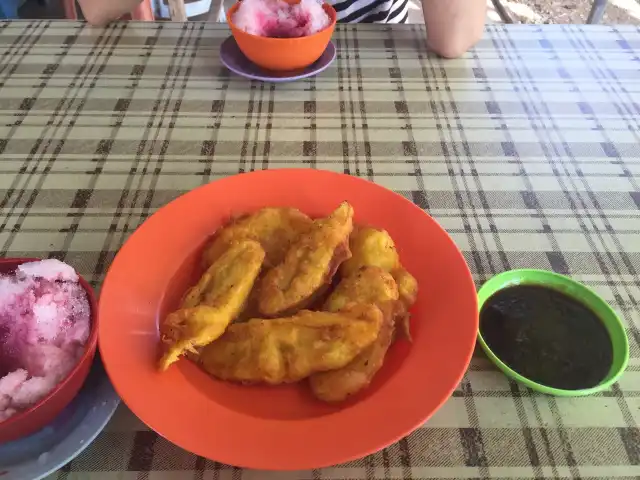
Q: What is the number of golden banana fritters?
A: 6